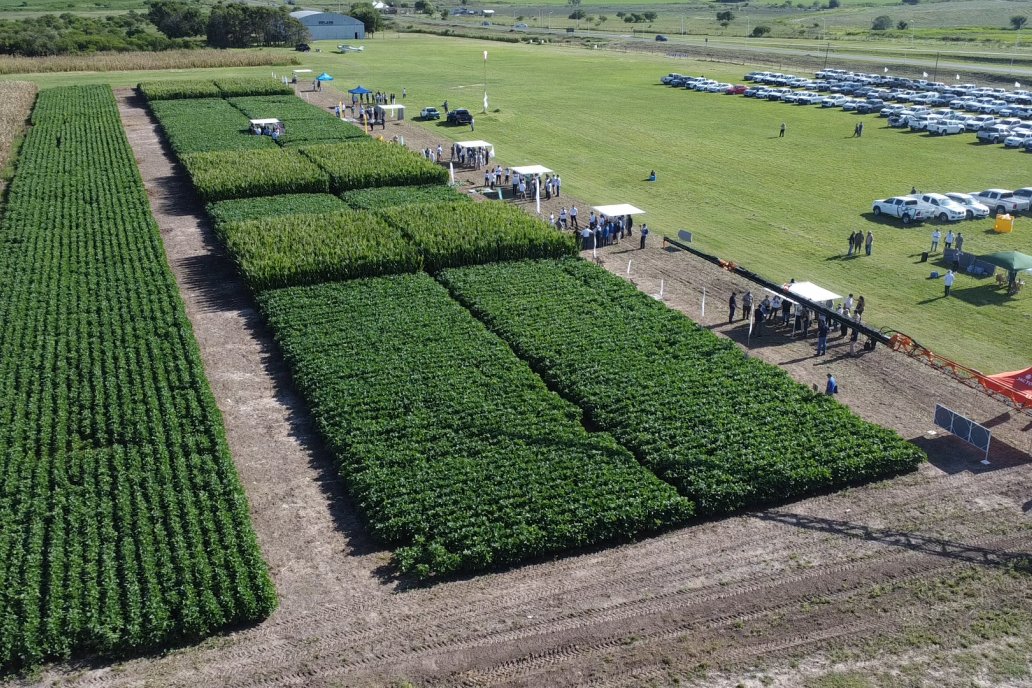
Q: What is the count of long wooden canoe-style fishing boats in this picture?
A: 0